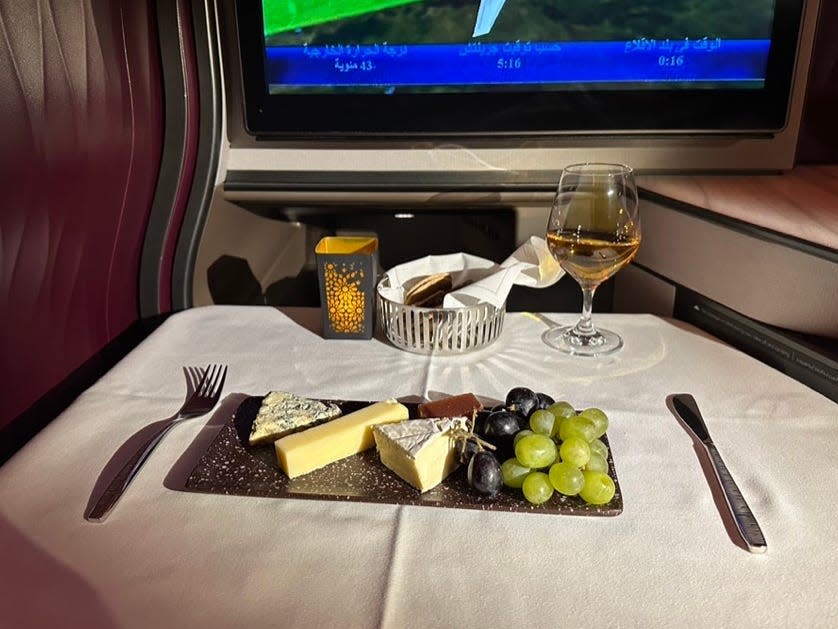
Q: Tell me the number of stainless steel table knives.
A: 1